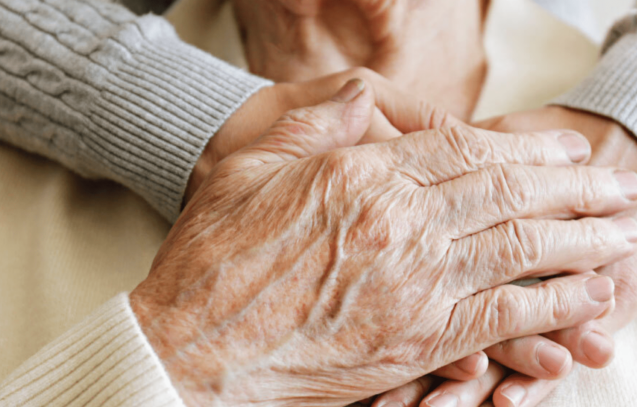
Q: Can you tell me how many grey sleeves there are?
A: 2